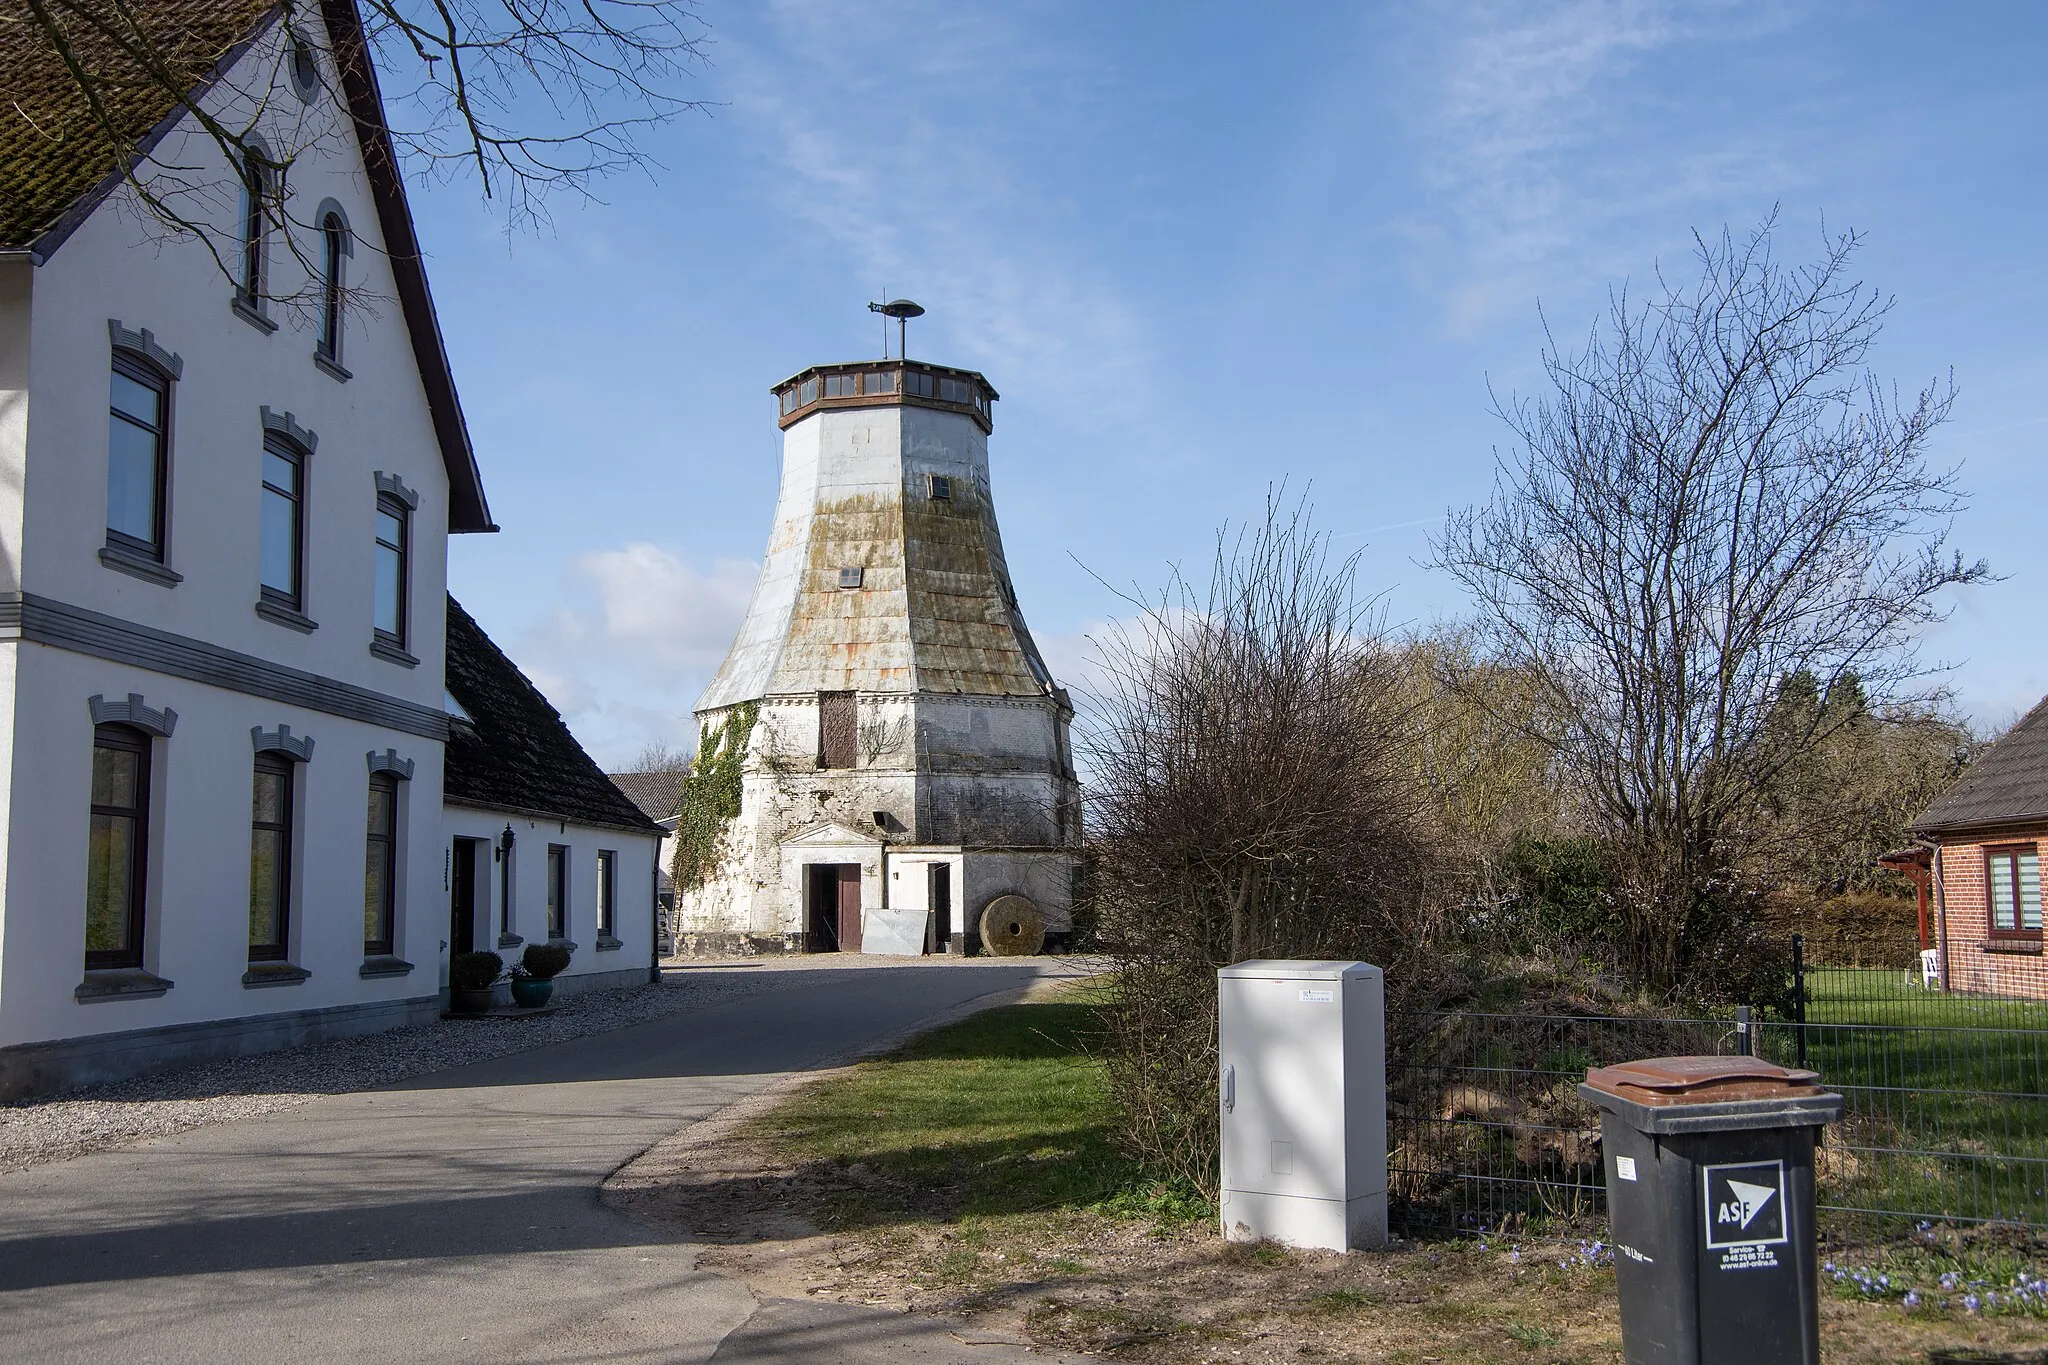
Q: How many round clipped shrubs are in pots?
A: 2